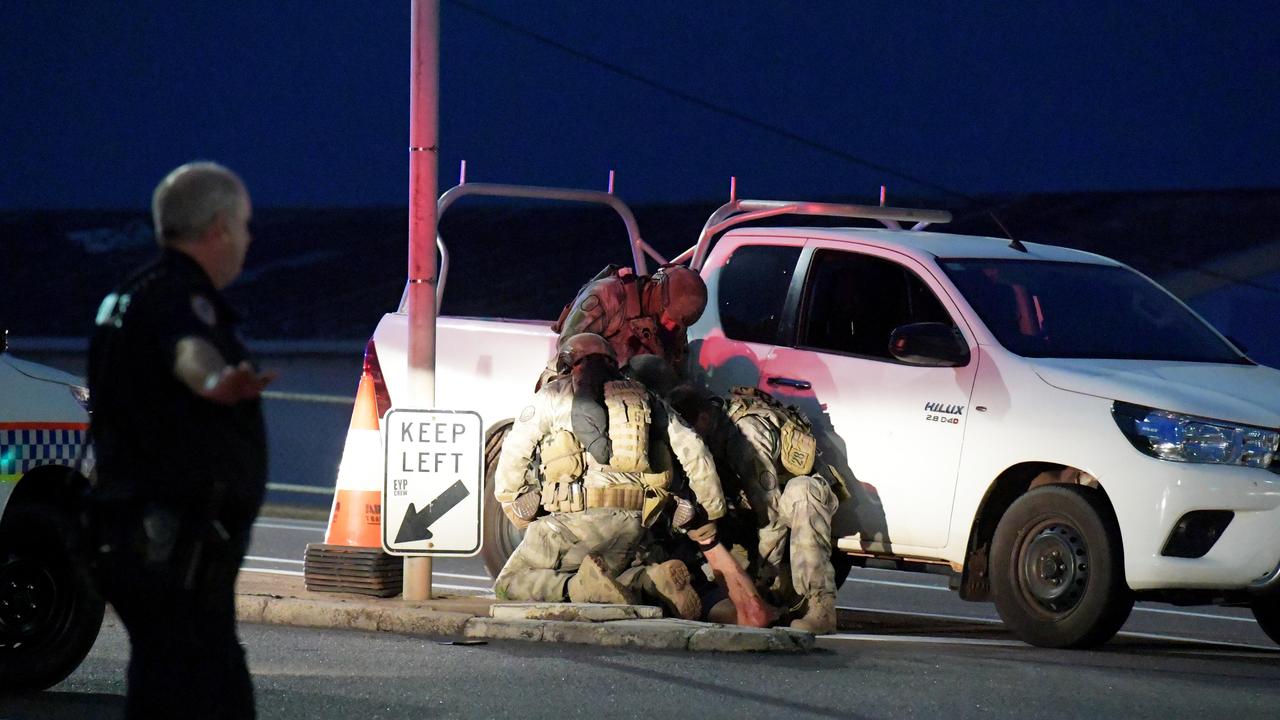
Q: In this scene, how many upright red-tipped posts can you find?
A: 4